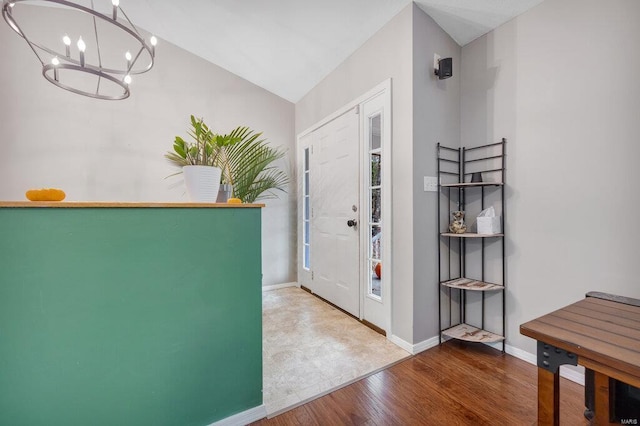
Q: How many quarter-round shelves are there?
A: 4